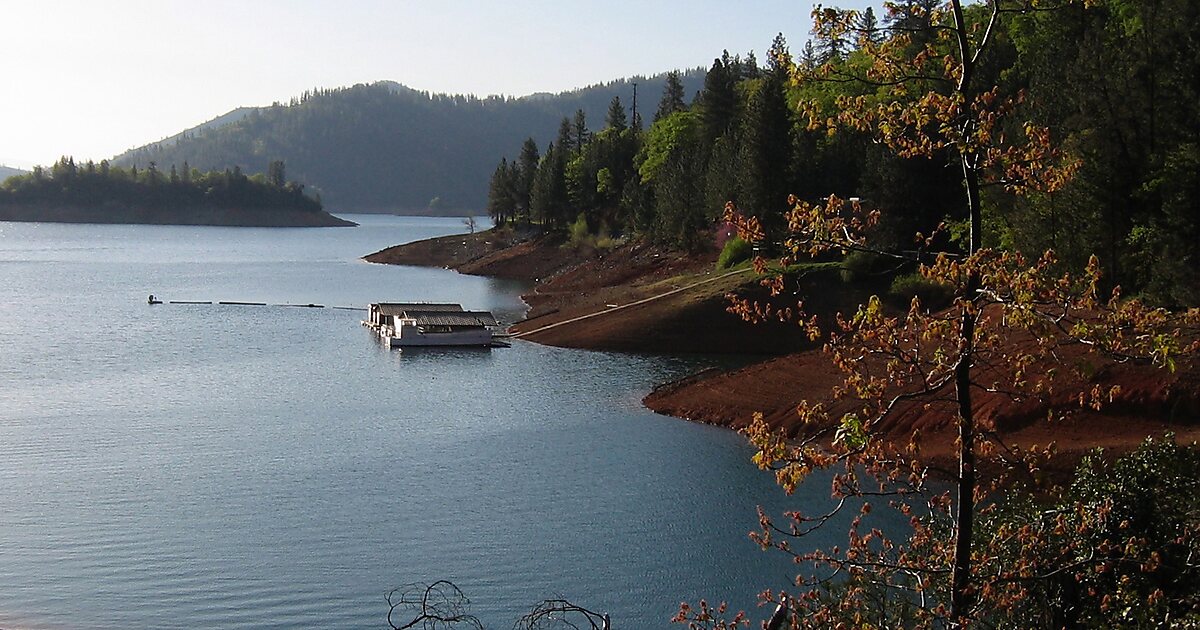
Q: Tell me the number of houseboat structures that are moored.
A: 2